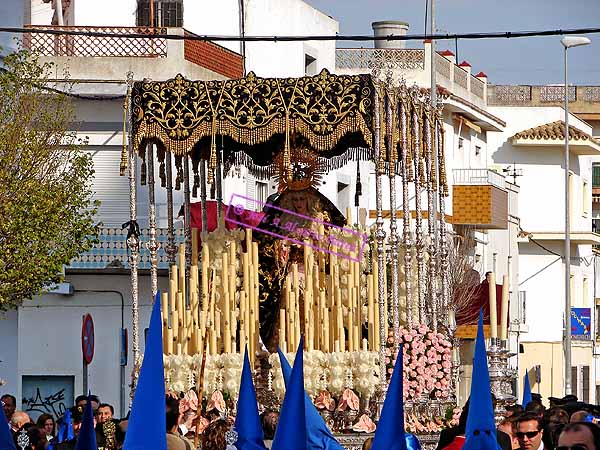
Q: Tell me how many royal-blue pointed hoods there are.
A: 9